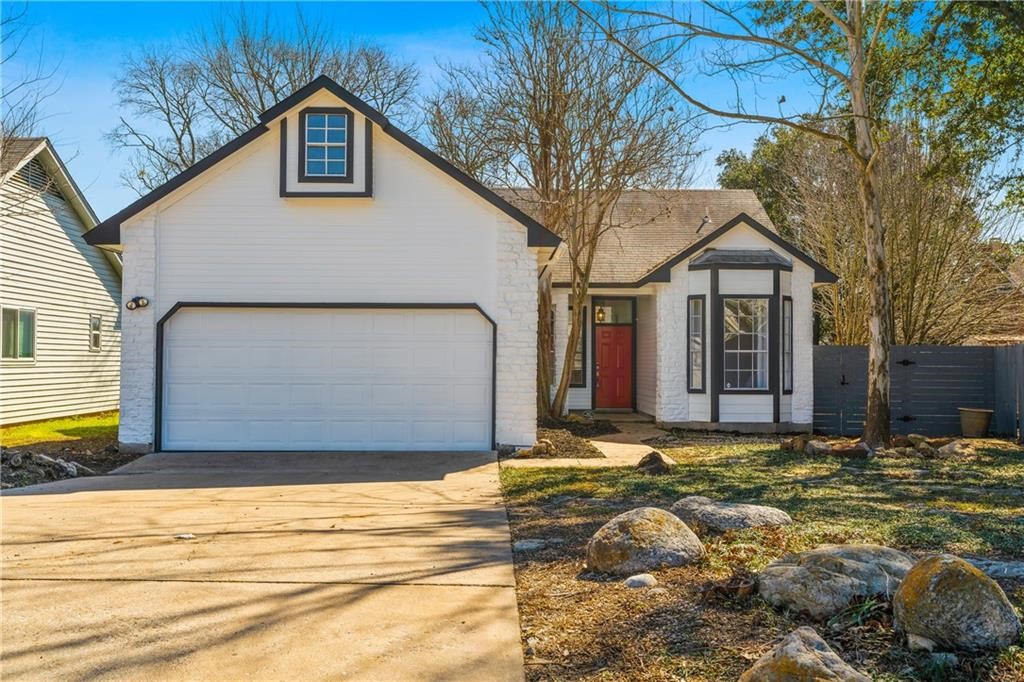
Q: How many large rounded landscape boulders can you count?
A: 5